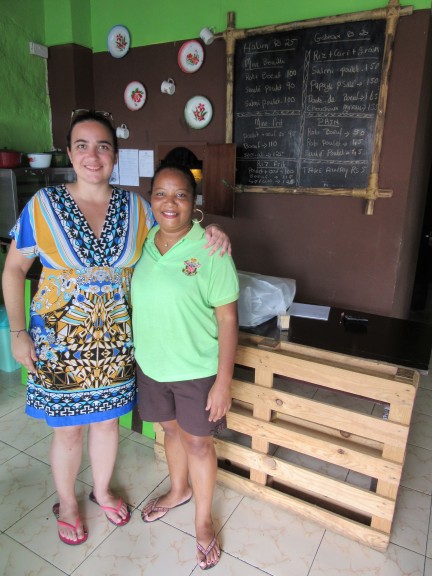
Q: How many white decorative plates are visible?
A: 4